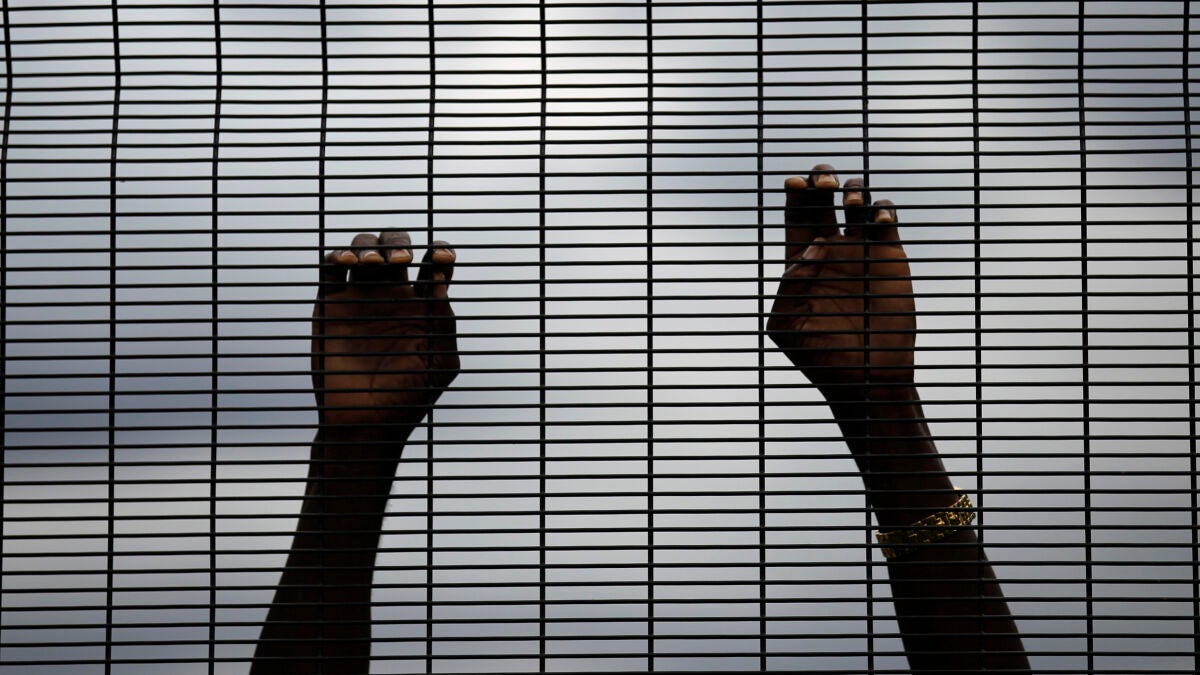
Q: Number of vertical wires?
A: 12